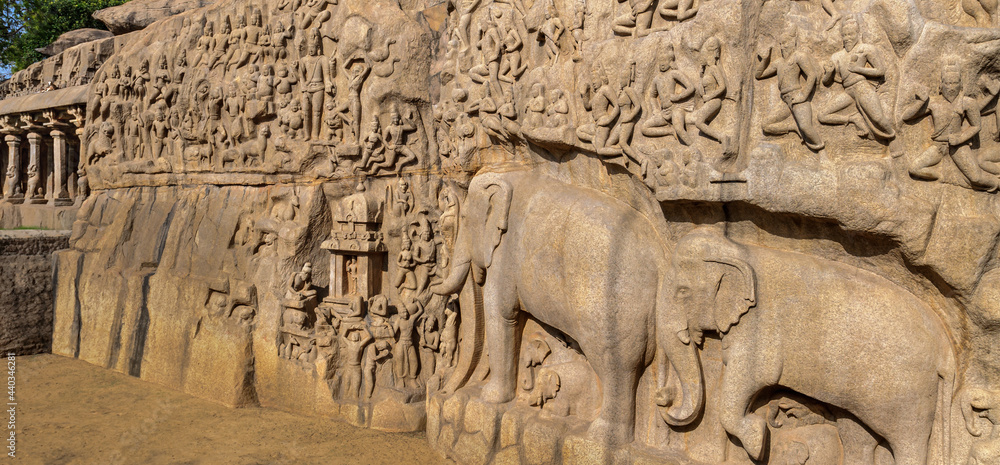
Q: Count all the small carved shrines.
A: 1